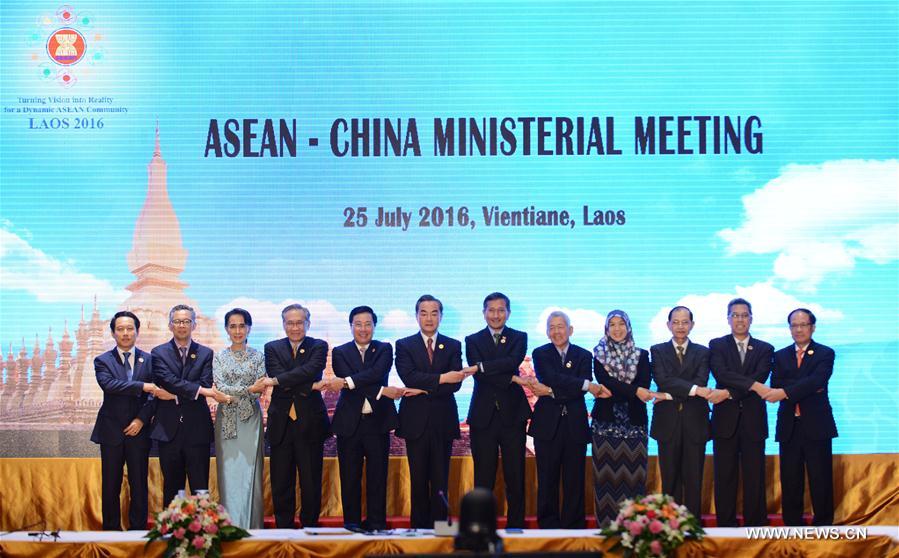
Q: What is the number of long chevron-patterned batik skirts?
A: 1